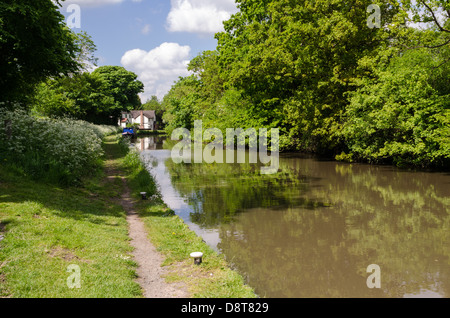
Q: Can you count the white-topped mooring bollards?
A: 2